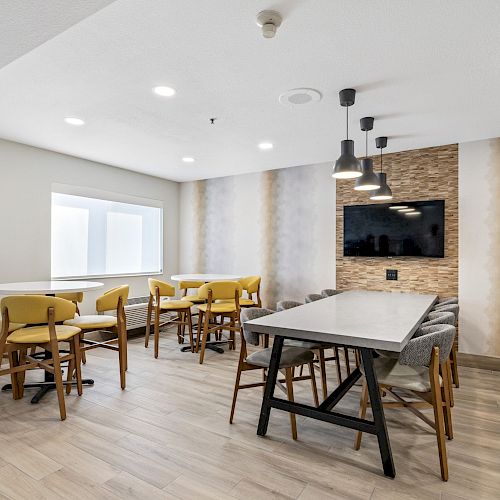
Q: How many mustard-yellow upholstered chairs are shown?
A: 8